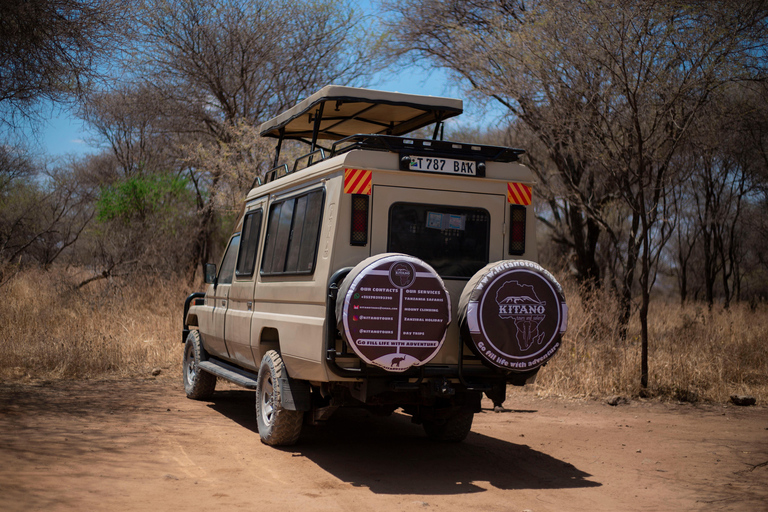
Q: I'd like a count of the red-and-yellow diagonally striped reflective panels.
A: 2